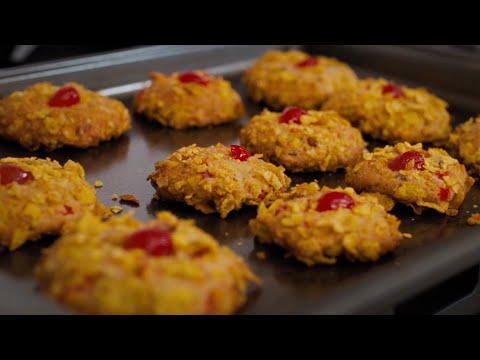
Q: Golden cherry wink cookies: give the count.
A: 11